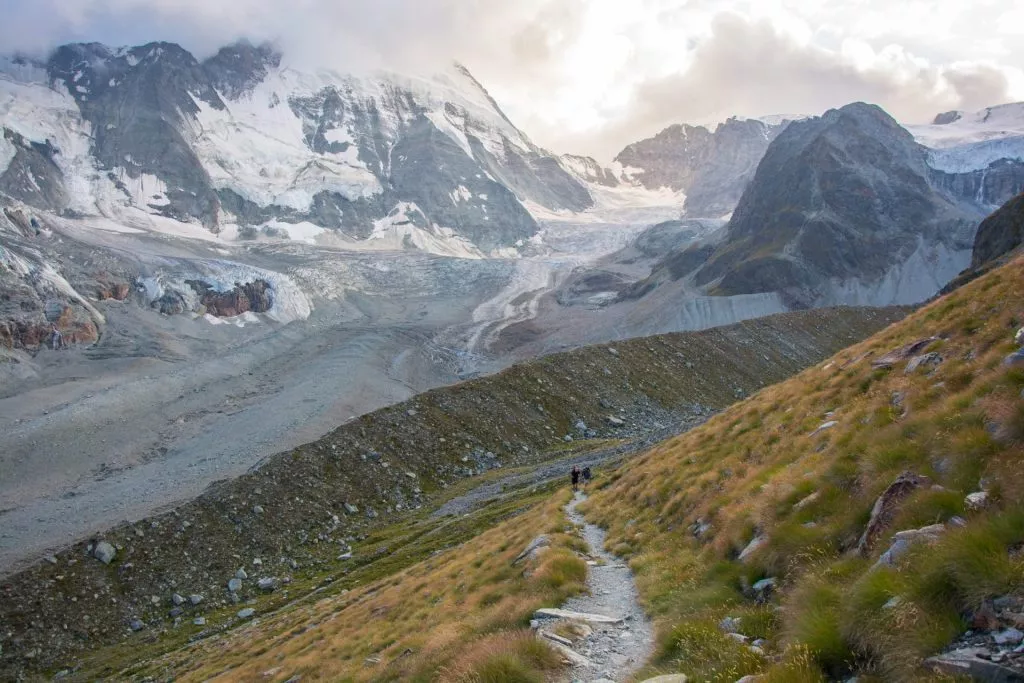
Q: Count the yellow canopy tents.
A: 0